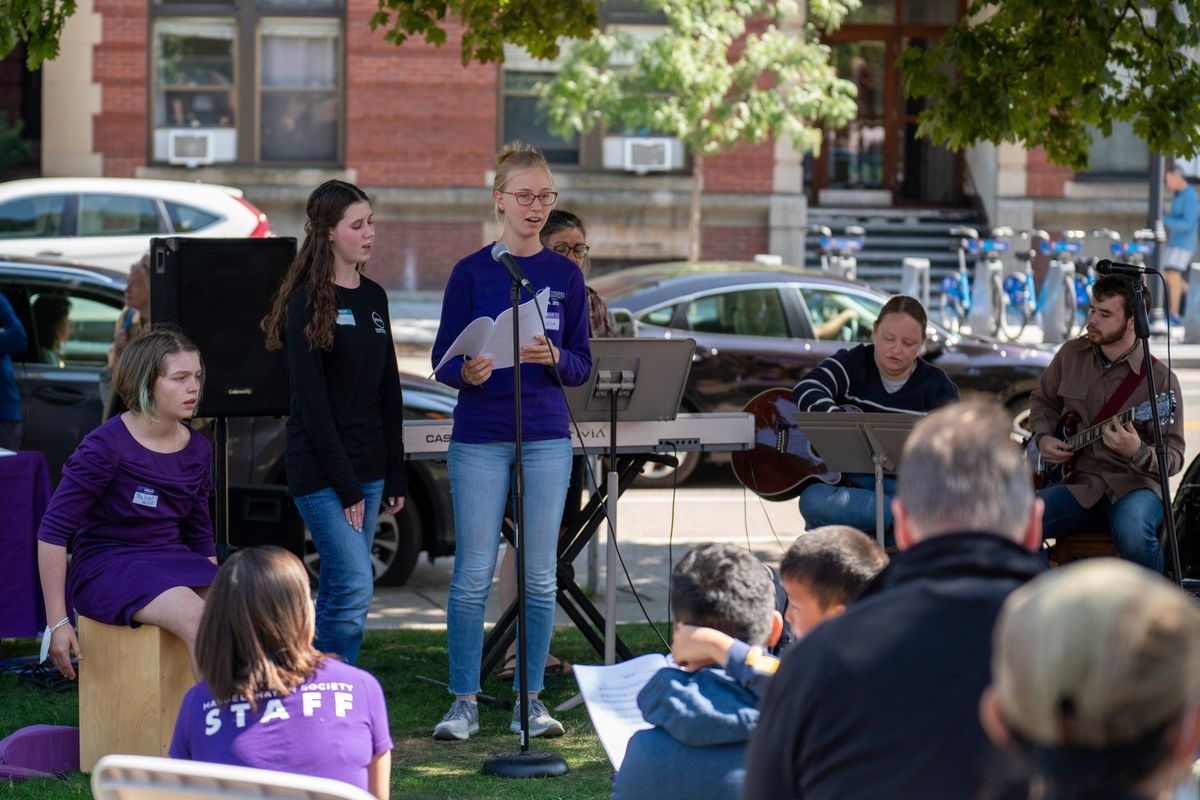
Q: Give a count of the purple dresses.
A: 1